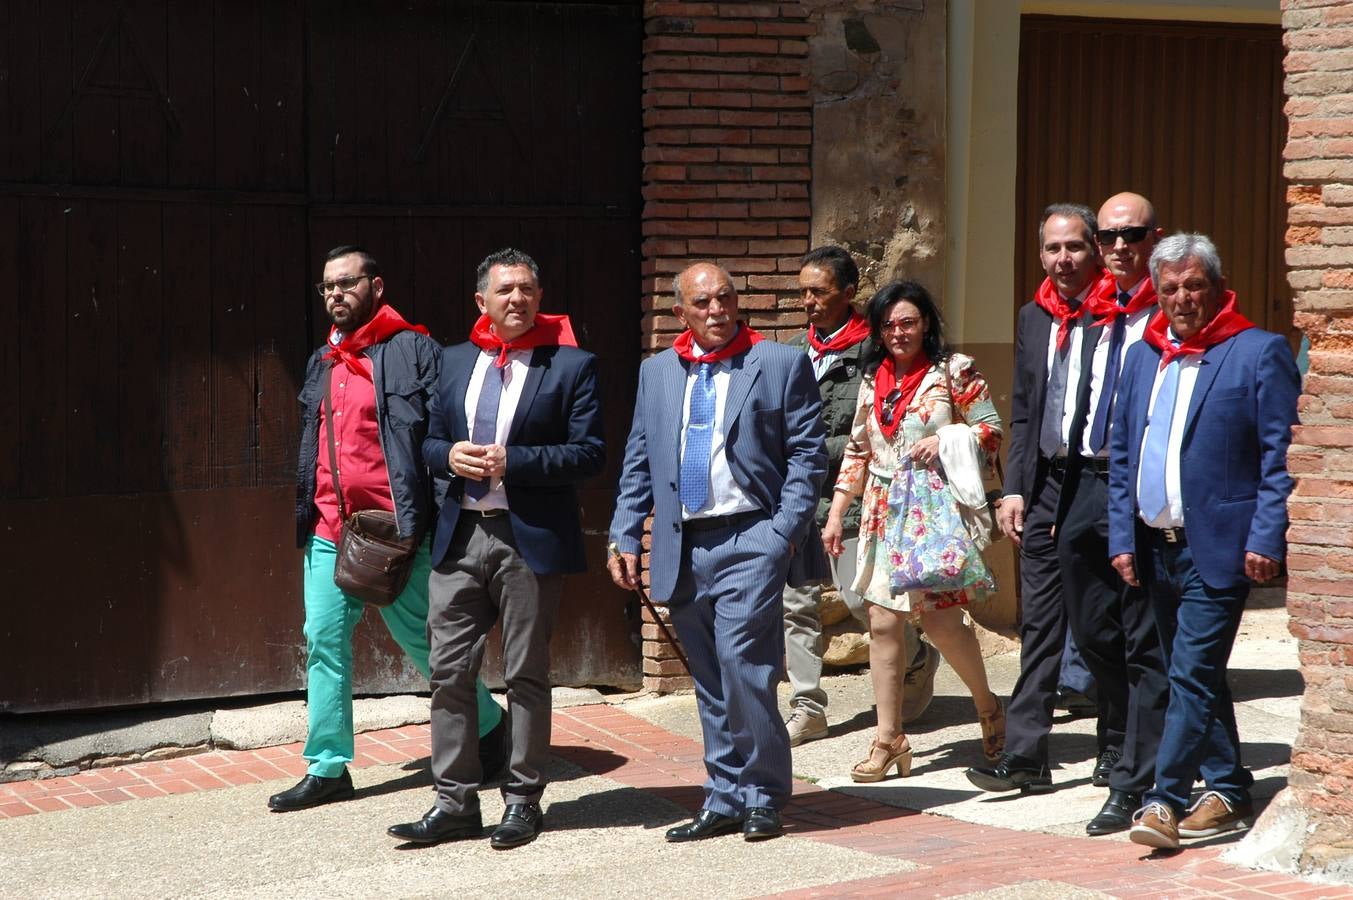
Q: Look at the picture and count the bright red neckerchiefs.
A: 8